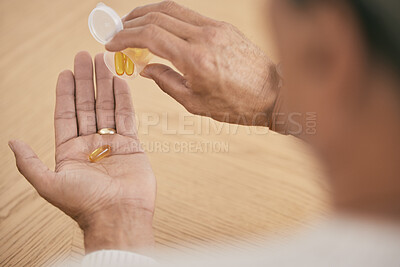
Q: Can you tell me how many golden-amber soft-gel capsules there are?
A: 3